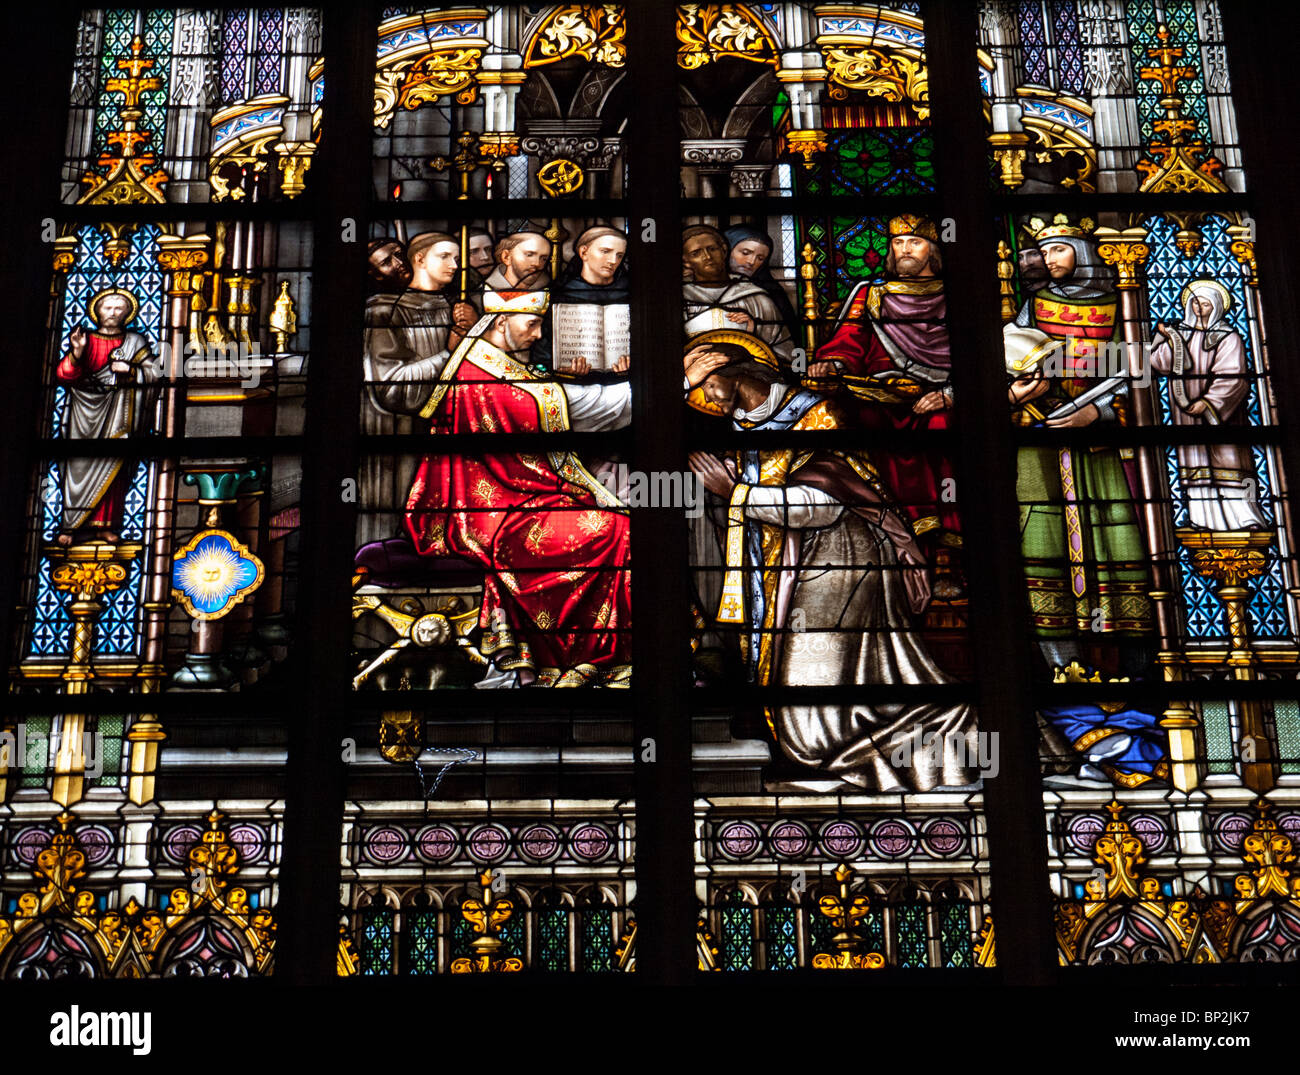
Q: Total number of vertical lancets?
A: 4